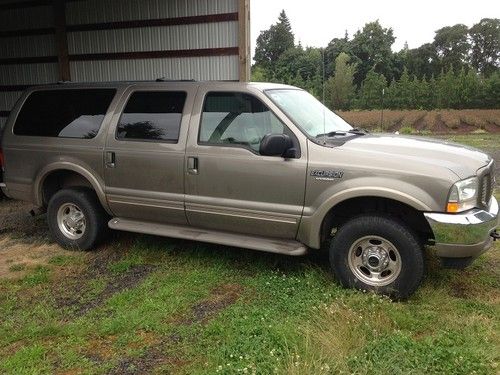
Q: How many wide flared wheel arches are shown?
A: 2